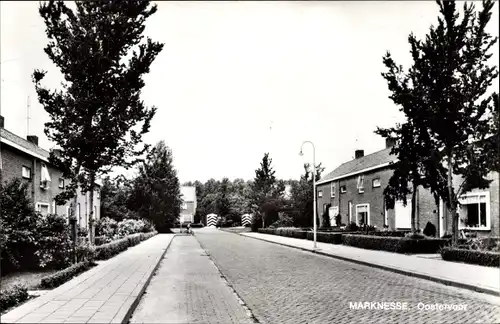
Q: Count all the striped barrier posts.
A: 2